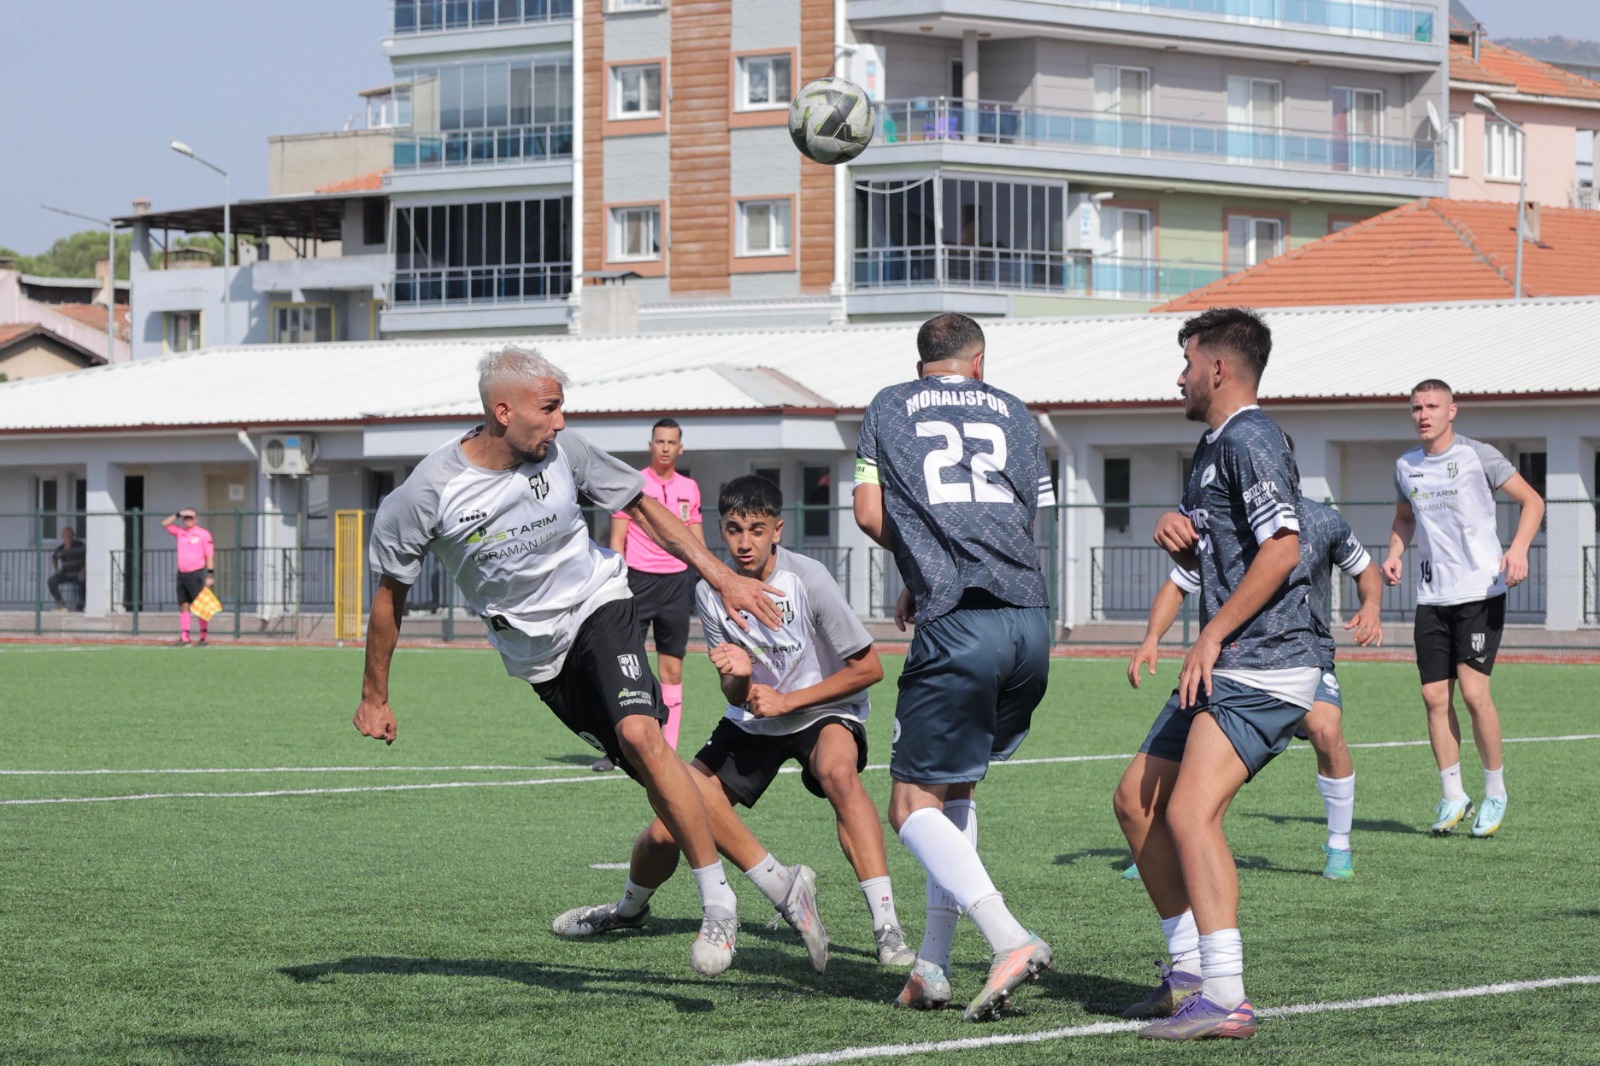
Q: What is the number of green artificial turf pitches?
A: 1